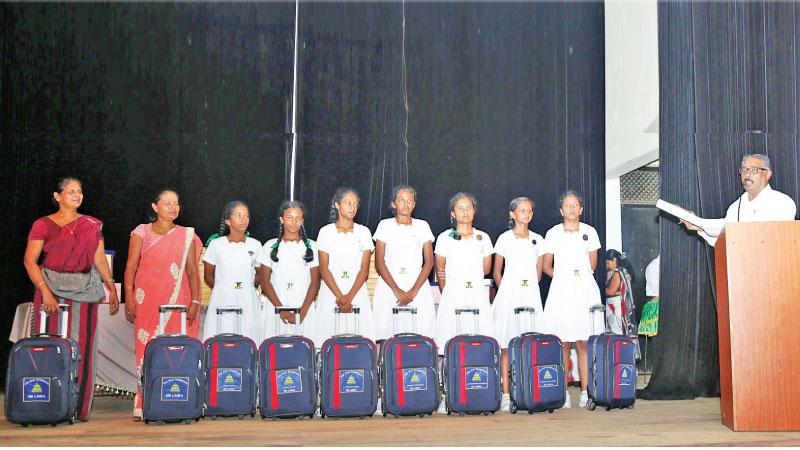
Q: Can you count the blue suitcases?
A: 9